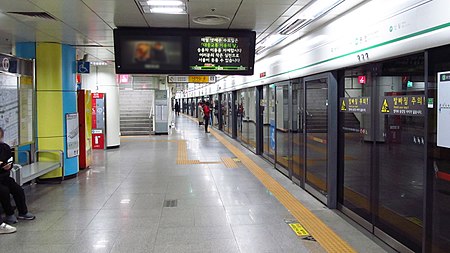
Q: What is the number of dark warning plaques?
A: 2